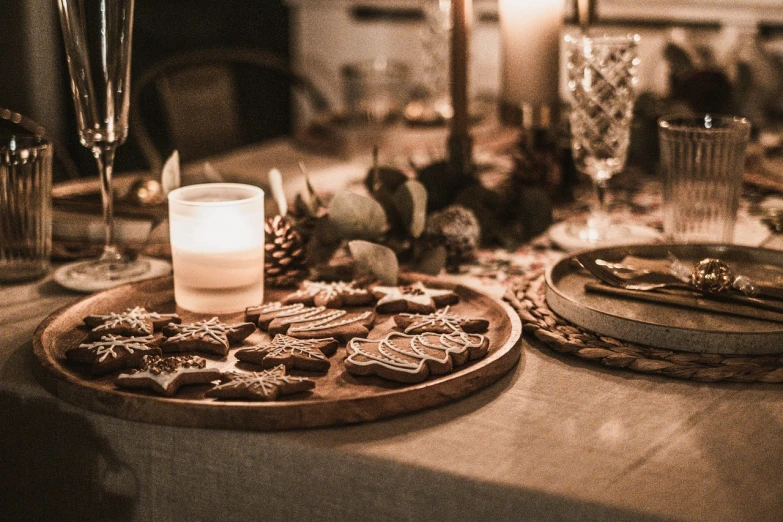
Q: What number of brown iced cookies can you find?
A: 11